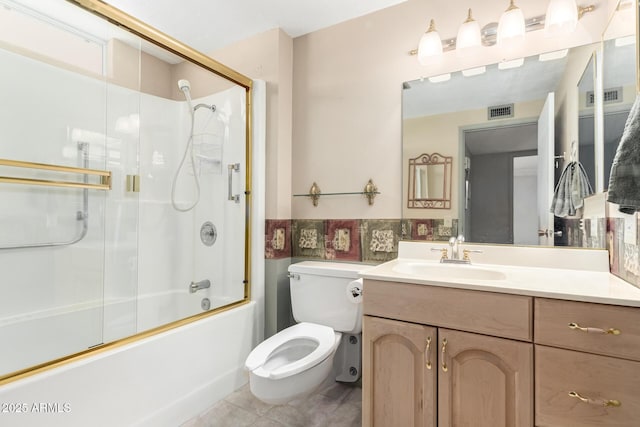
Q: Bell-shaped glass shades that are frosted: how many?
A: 4